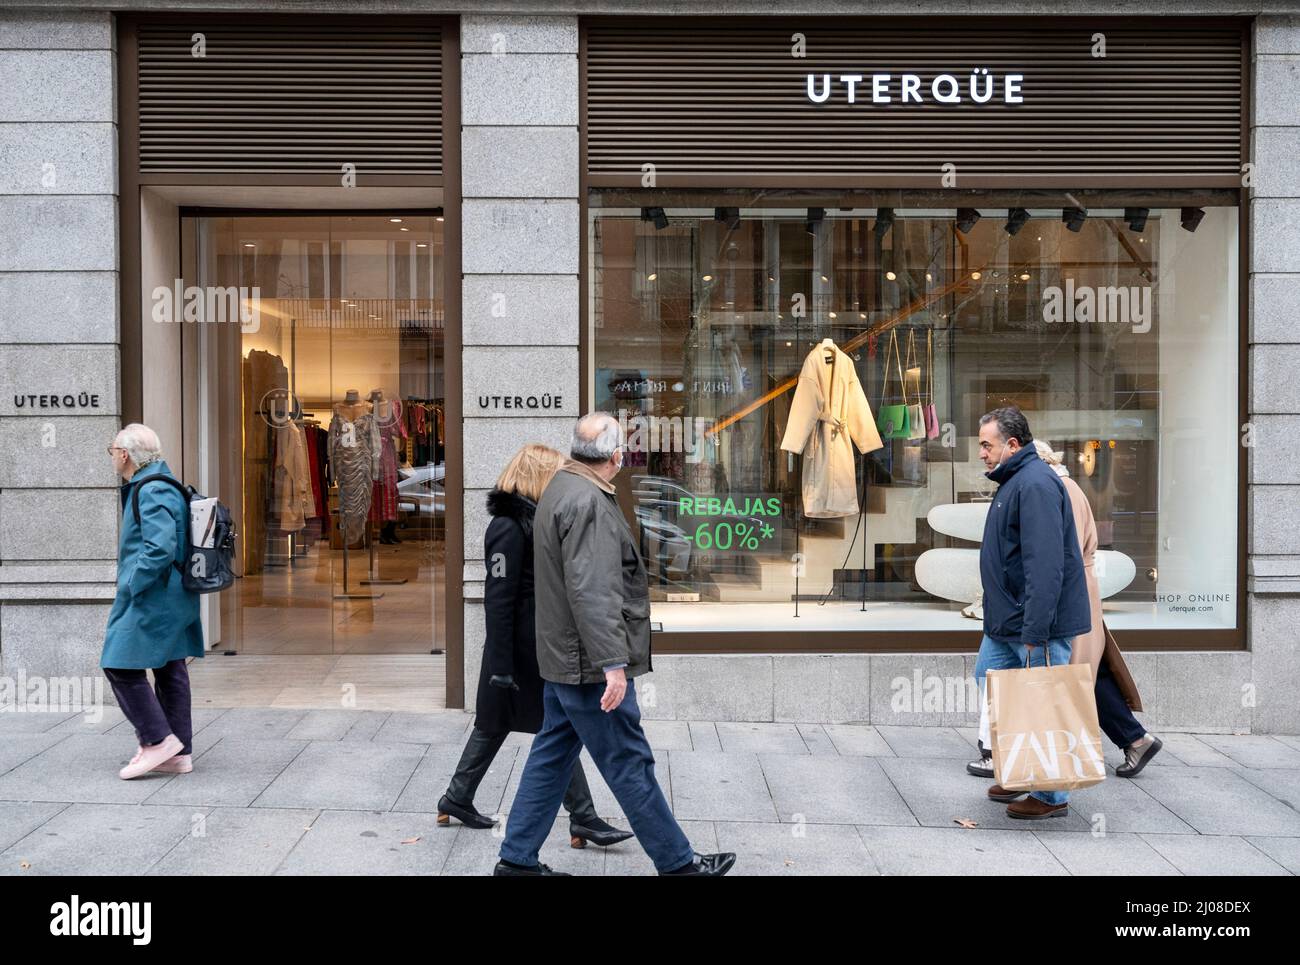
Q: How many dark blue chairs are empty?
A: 0